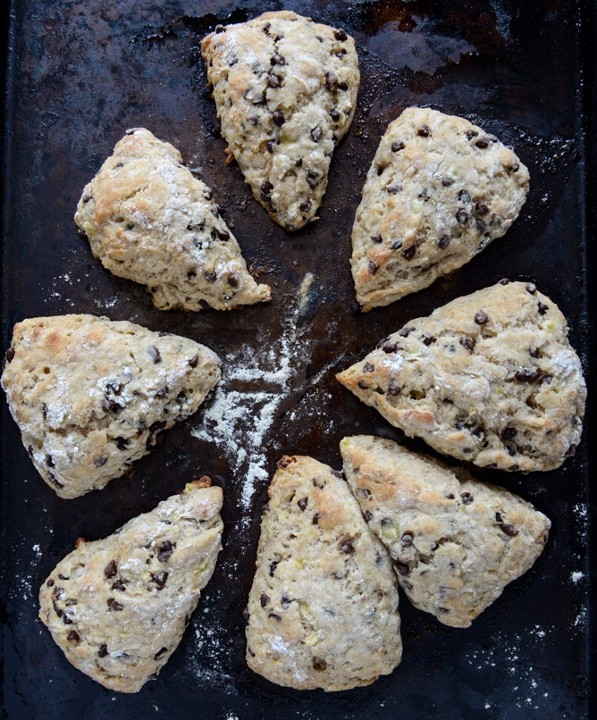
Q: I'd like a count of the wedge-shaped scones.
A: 8